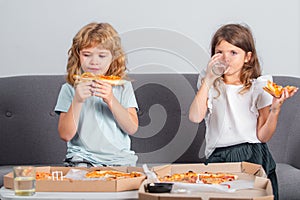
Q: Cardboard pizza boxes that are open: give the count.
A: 2